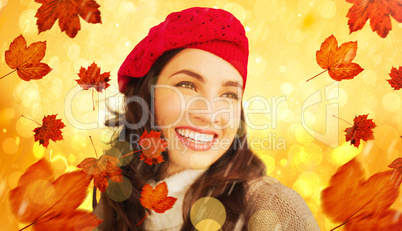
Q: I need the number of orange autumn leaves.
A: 14